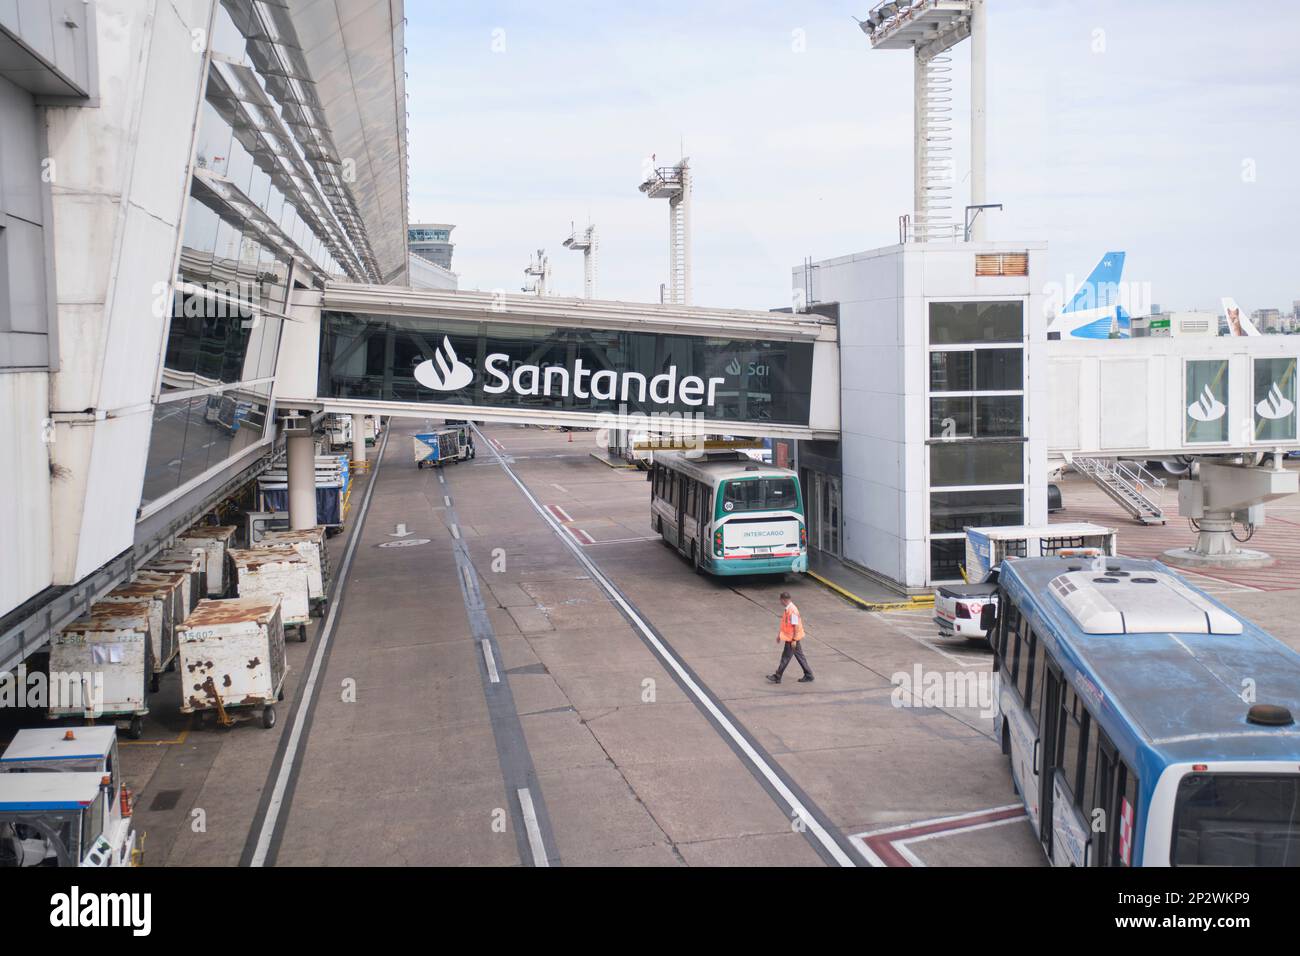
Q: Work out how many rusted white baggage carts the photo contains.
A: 7